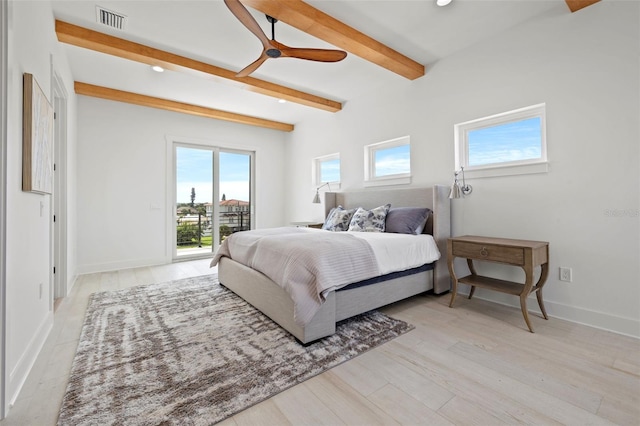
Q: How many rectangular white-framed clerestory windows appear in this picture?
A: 3